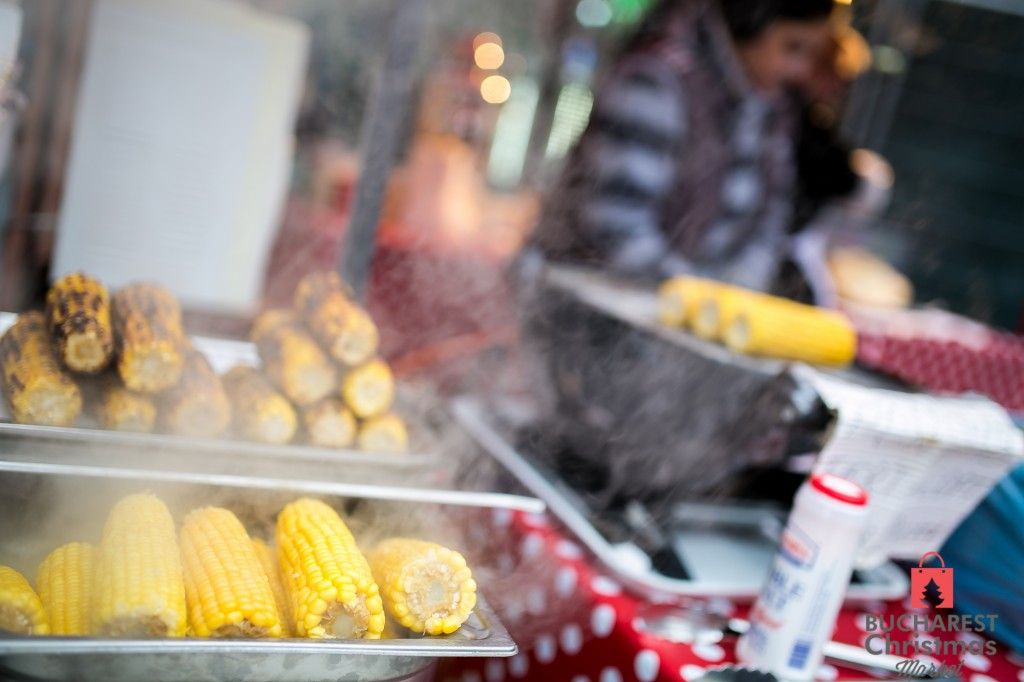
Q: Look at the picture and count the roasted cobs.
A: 11